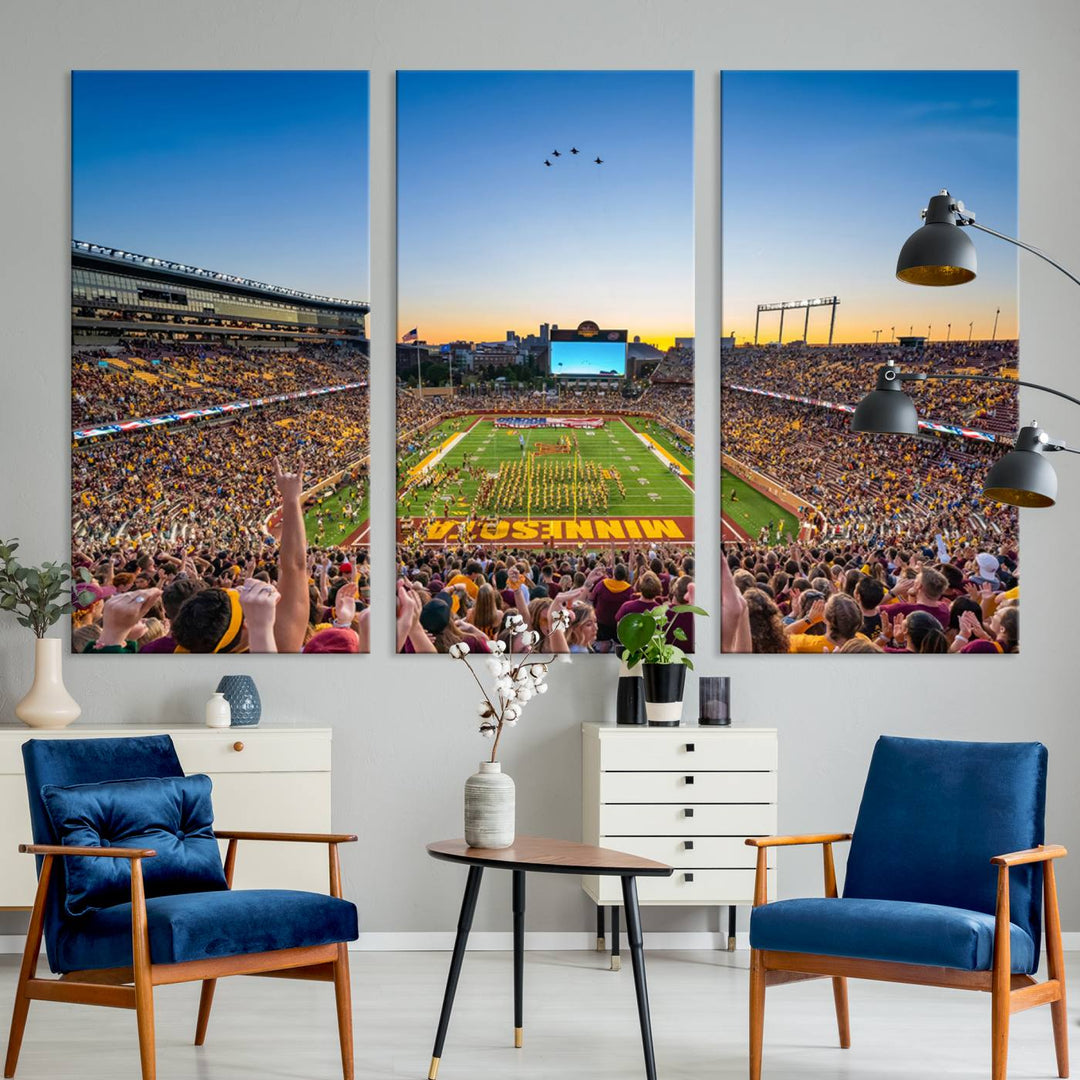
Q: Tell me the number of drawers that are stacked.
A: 5